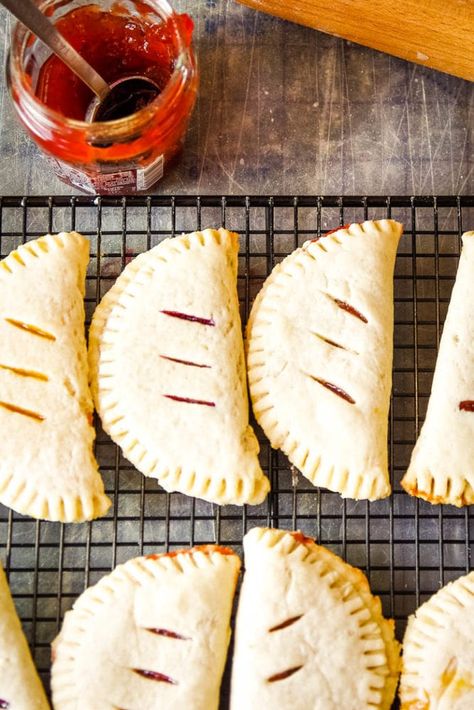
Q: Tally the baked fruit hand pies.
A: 8